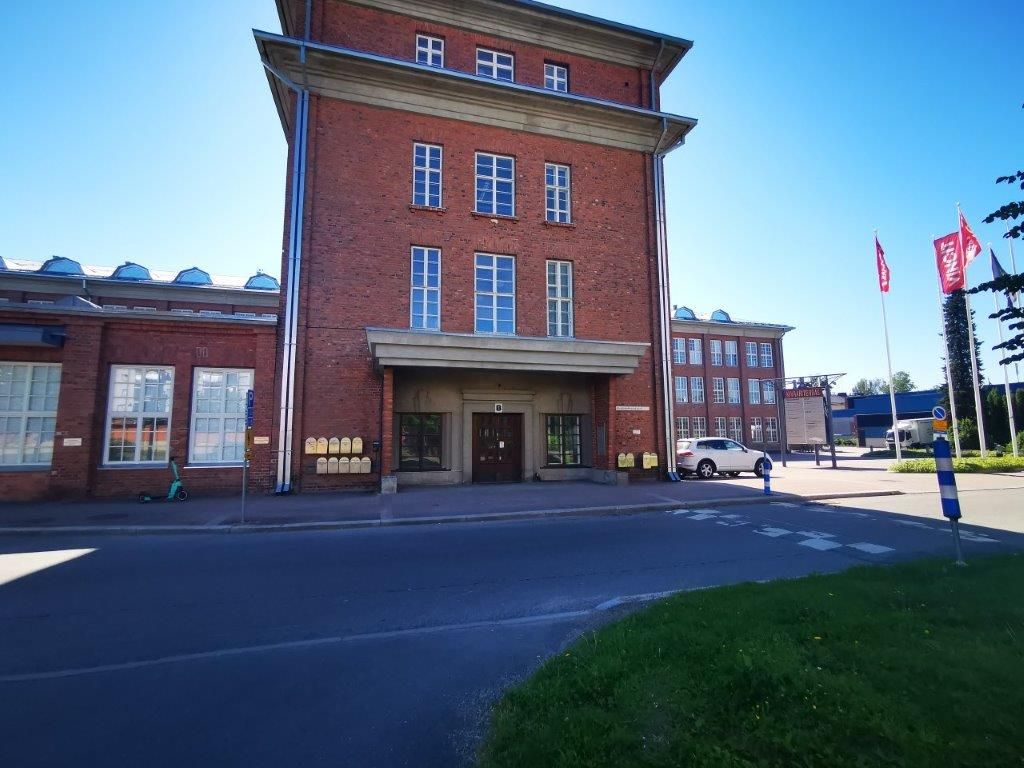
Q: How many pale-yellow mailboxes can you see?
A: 14